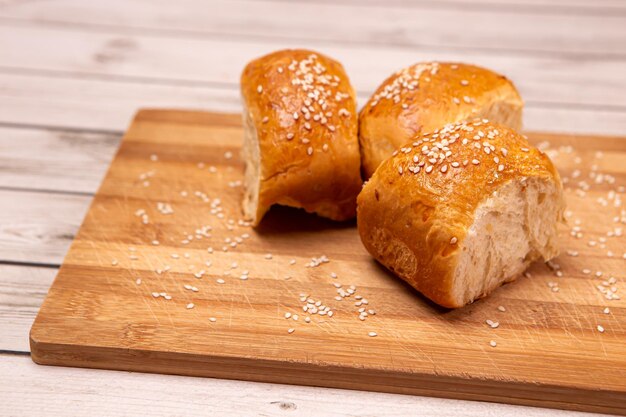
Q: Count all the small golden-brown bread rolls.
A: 3